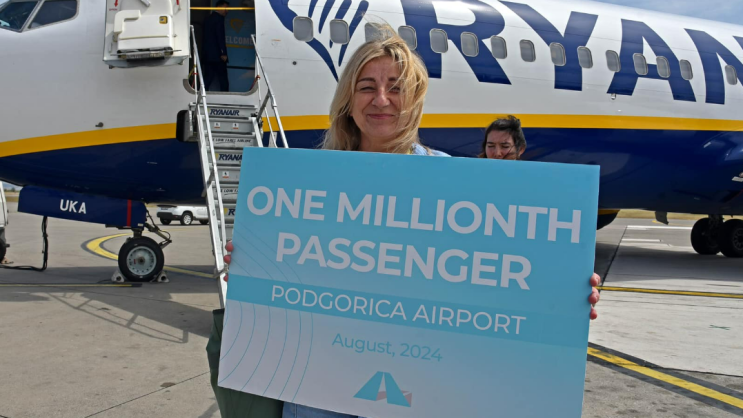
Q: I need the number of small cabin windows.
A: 15